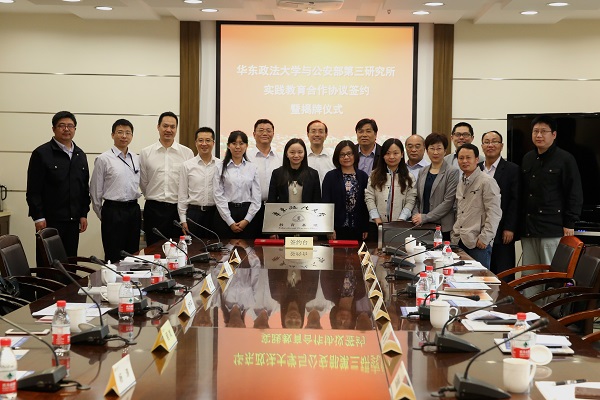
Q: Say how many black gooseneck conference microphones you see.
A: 14